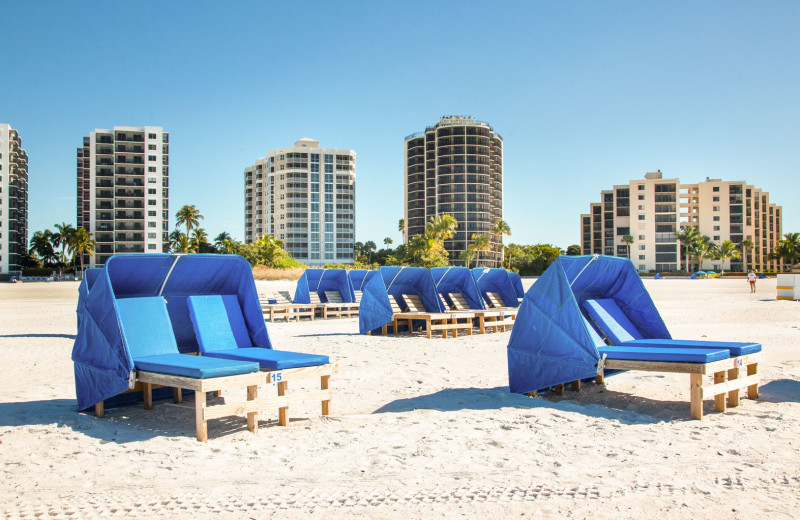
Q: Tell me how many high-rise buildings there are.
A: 5